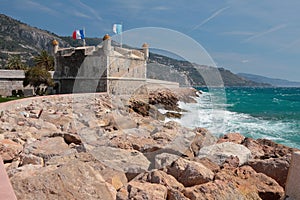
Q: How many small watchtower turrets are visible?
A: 3